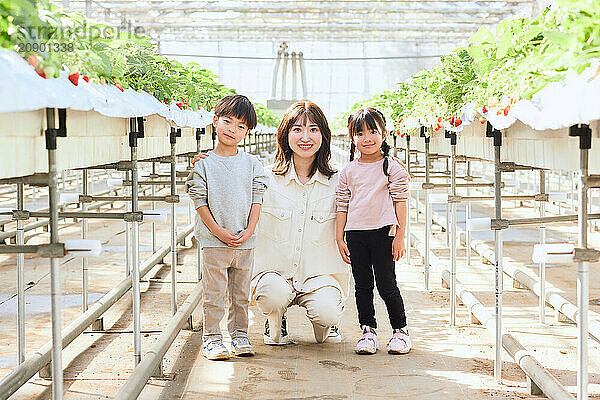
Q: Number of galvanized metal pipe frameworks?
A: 2